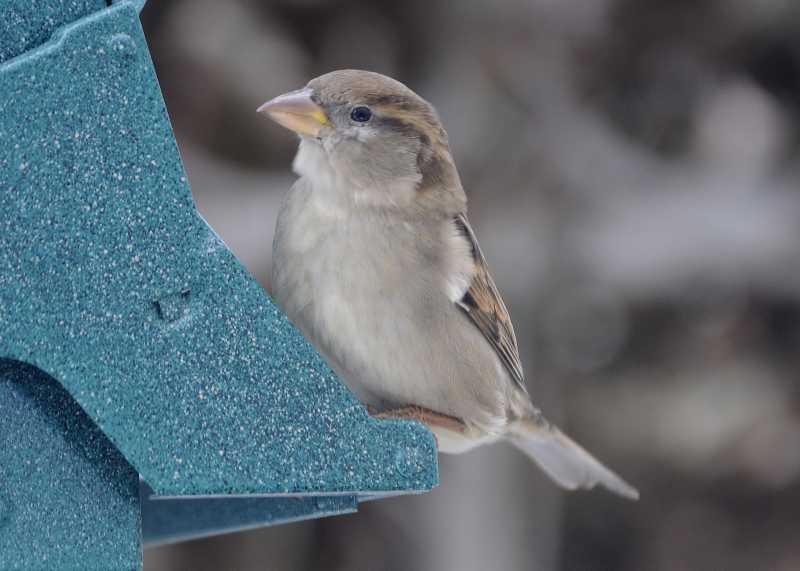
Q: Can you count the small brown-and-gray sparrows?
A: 1